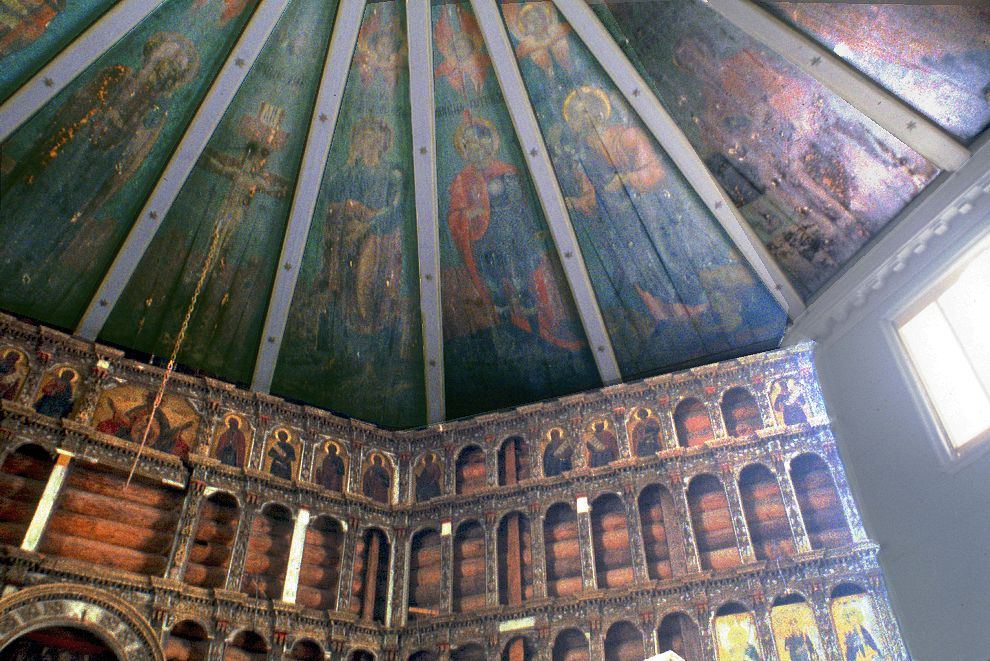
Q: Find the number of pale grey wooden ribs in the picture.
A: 7